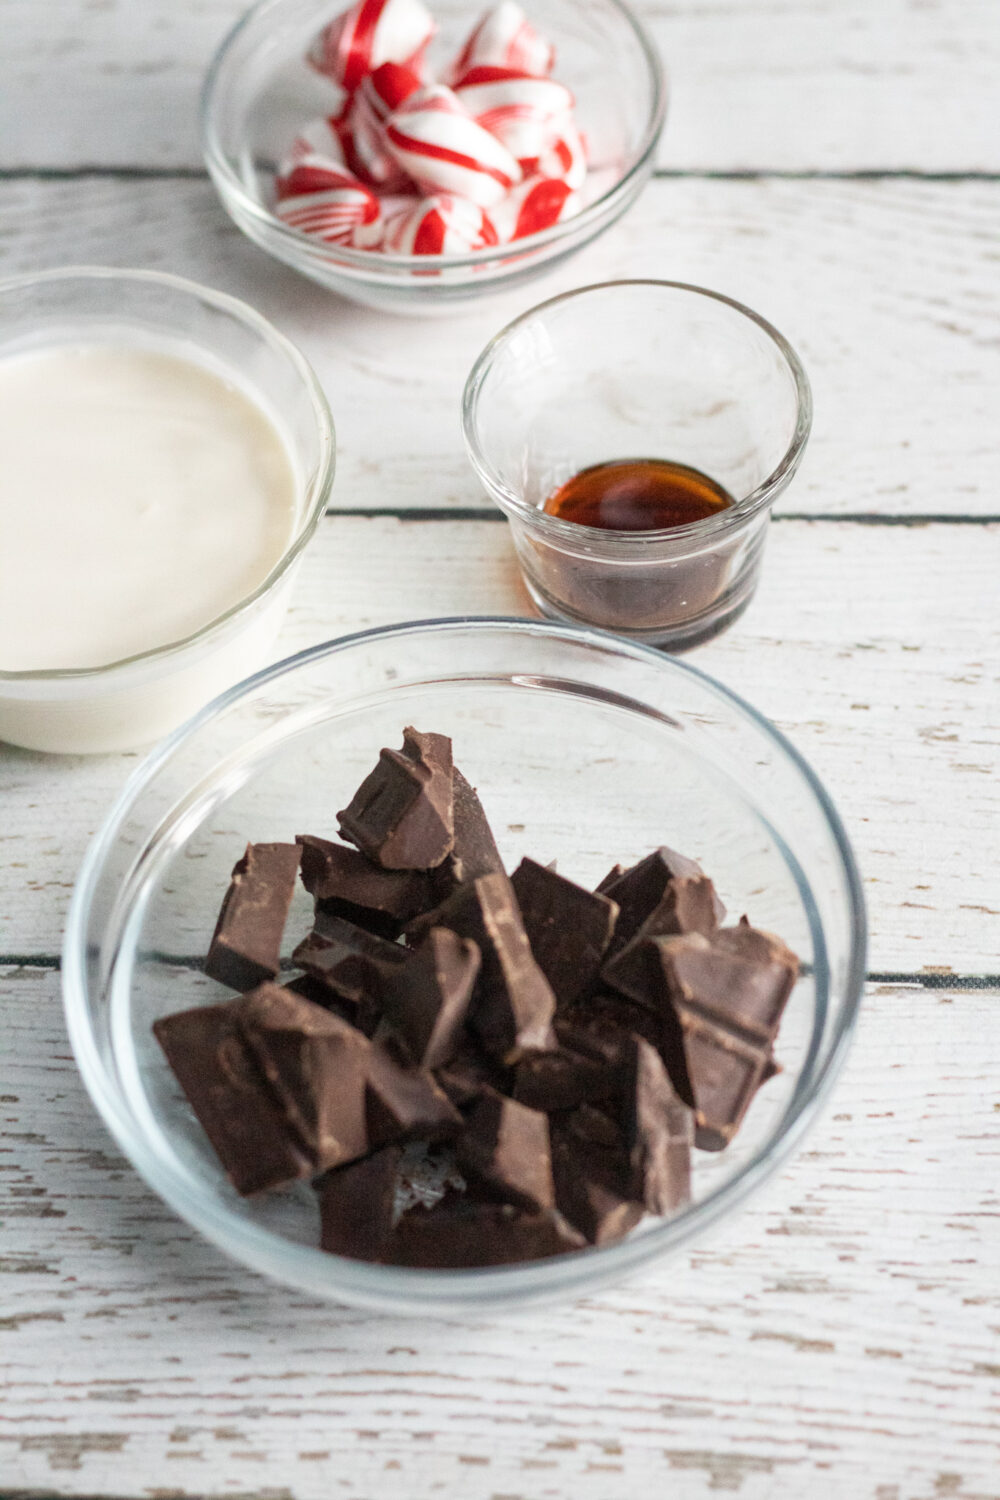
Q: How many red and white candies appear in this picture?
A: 10